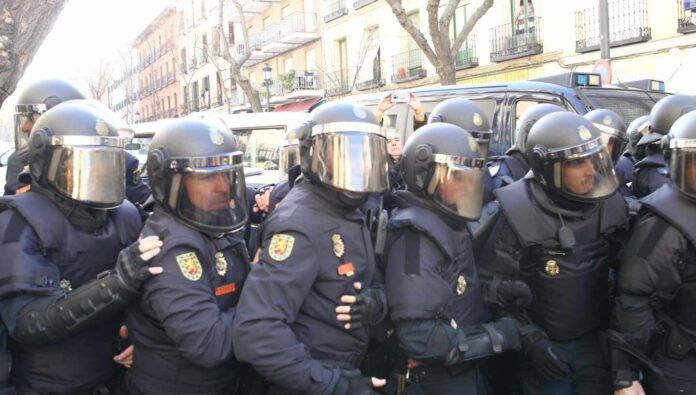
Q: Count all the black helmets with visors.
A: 13